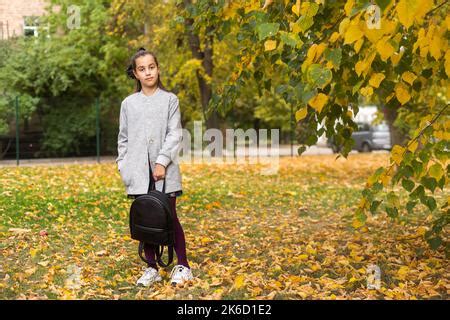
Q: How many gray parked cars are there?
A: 1